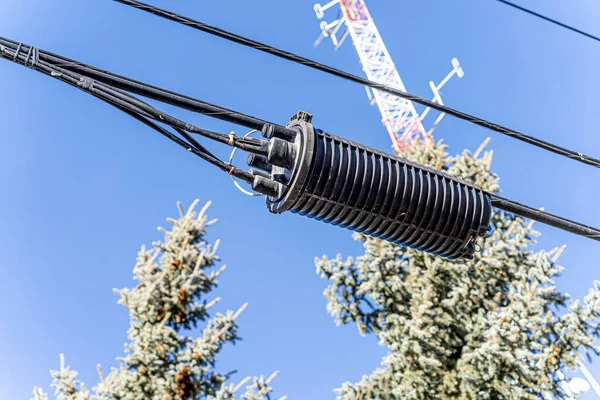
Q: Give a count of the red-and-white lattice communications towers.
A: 1